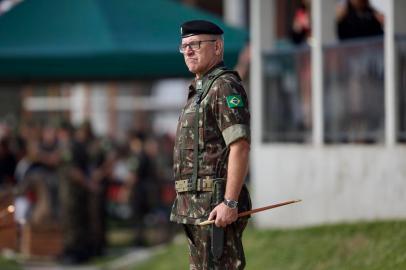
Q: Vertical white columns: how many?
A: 3